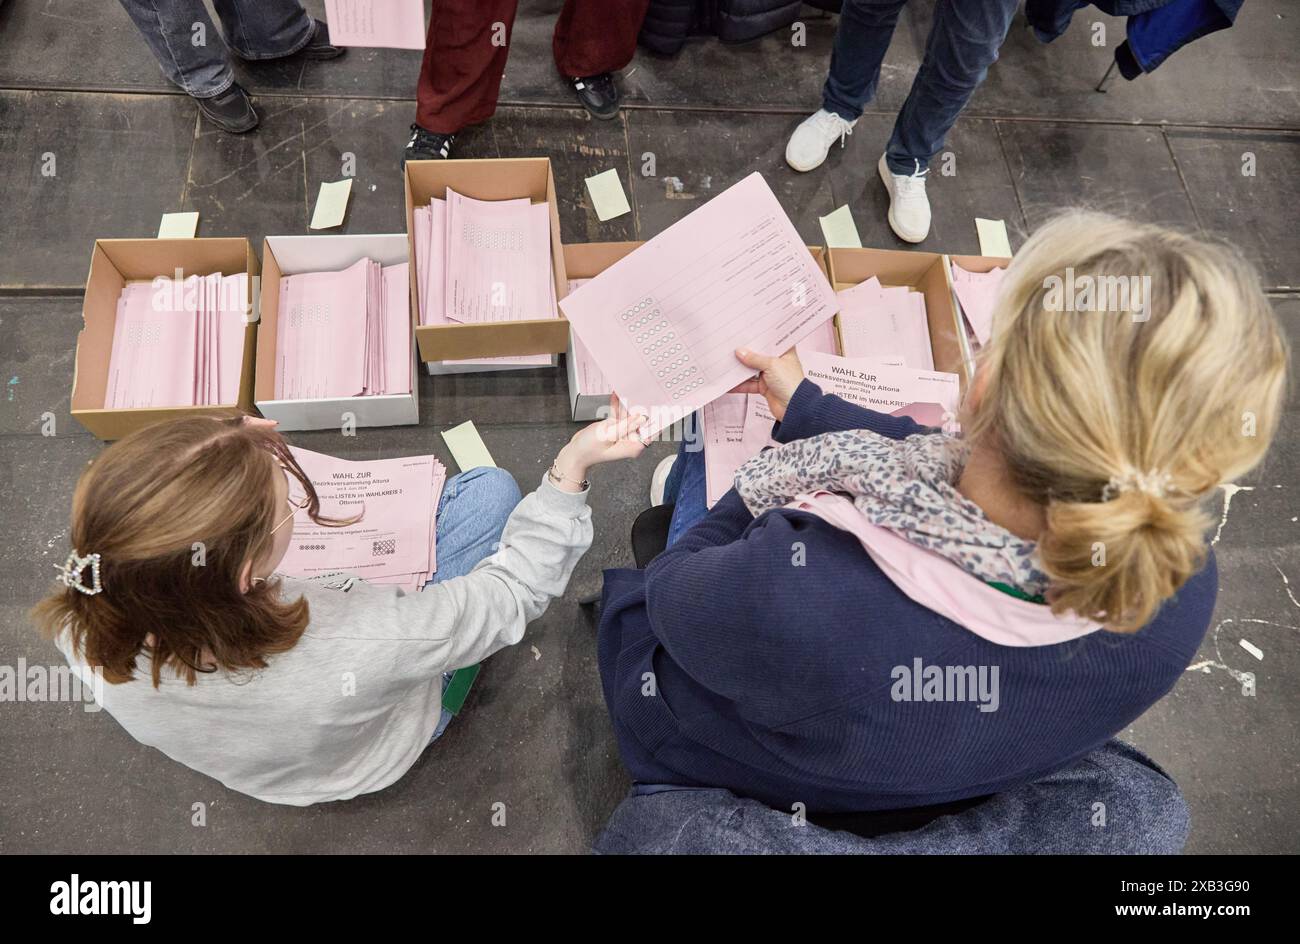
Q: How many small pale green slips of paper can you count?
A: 6